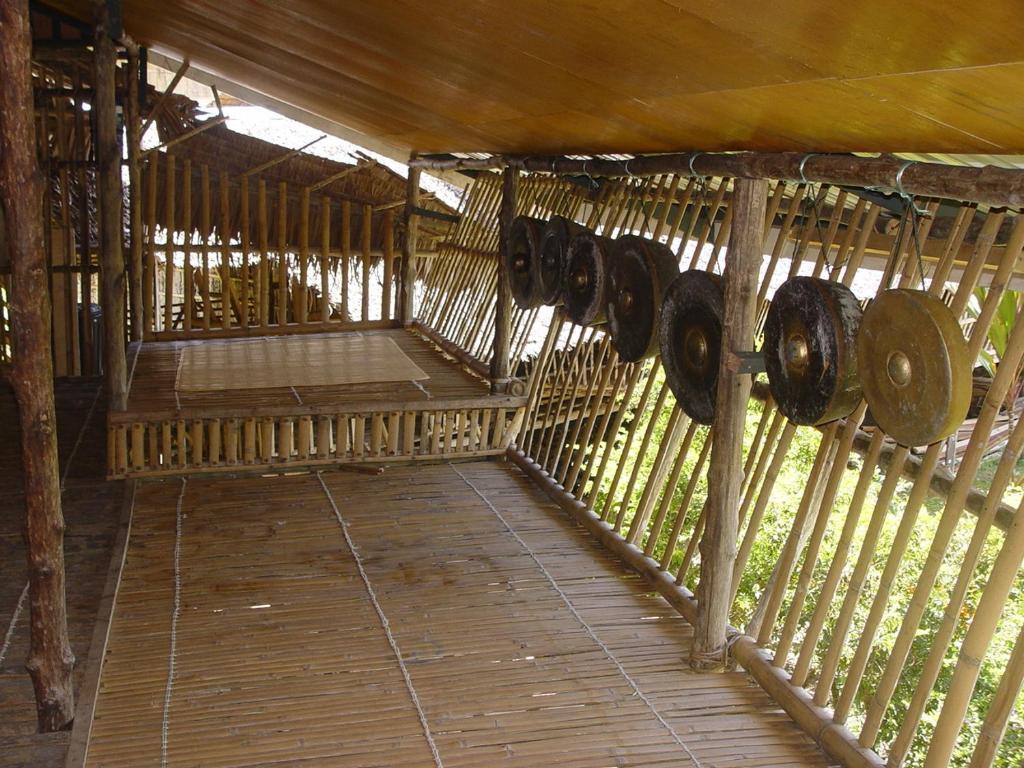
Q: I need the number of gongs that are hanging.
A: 7